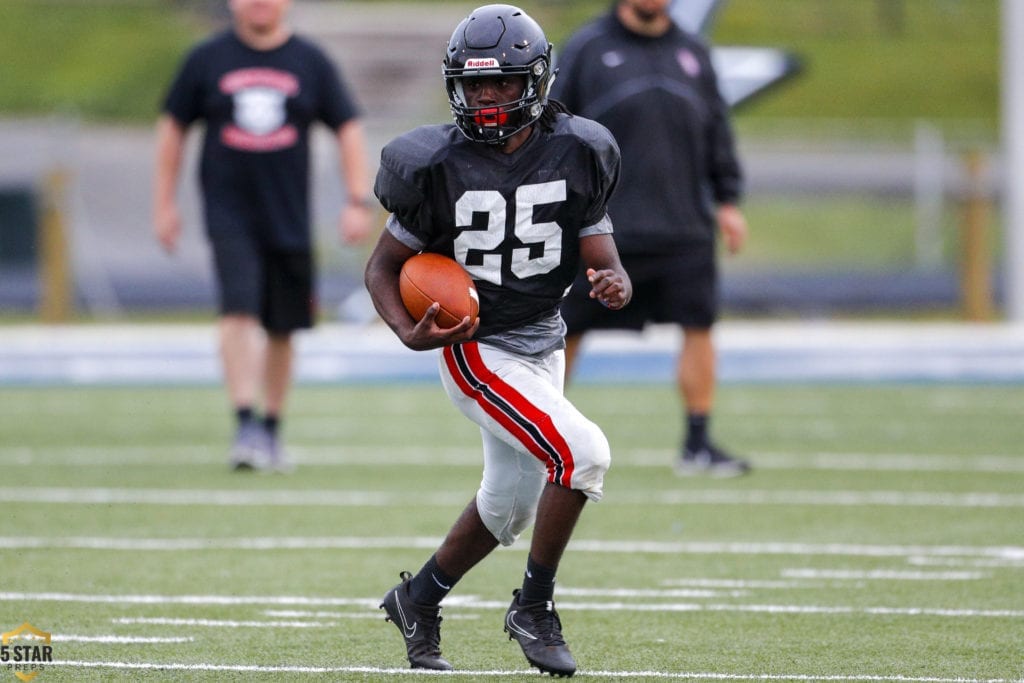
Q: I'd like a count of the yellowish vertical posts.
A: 2